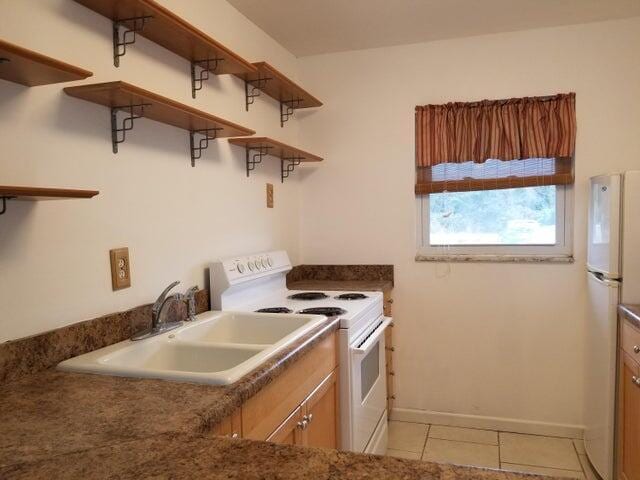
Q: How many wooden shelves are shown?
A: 6